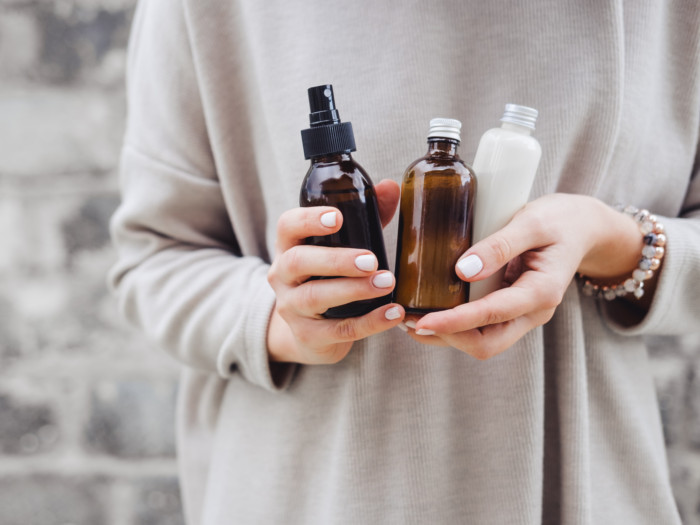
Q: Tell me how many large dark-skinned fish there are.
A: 0